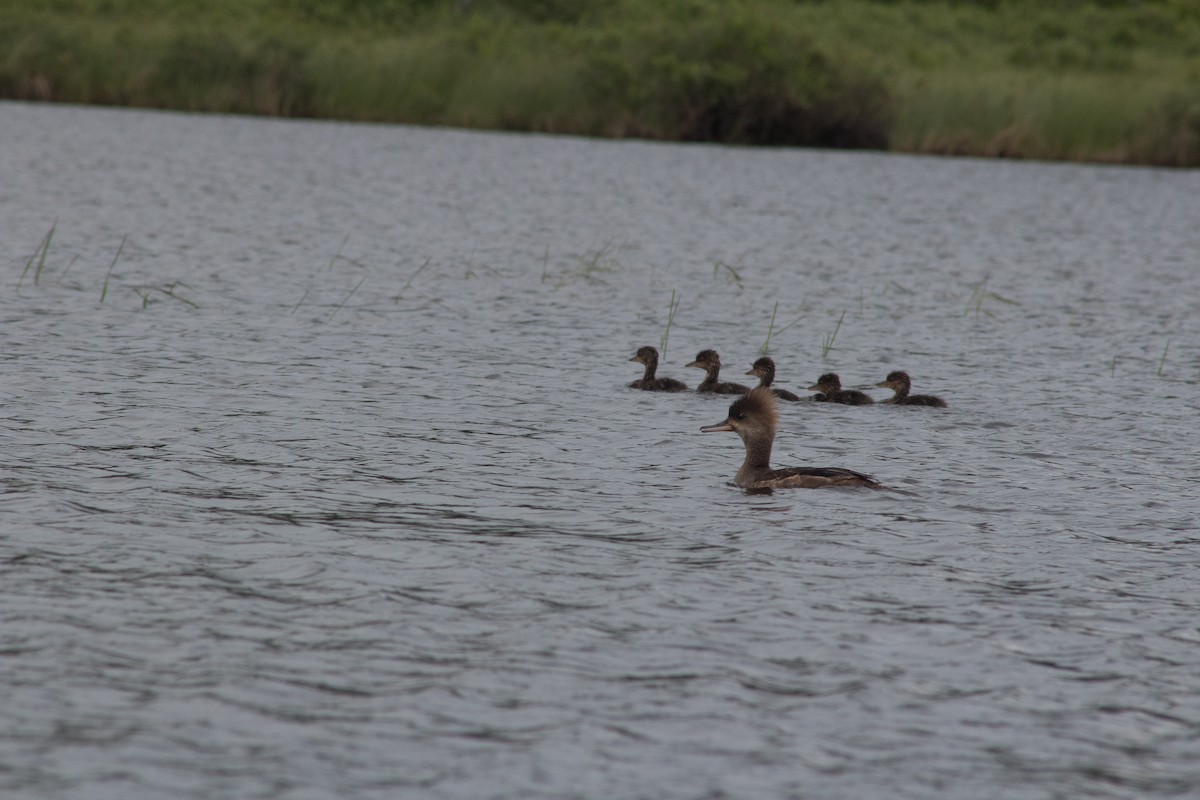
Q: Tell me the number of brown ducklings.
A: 5